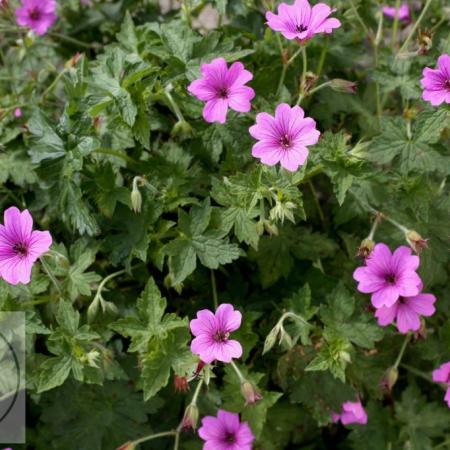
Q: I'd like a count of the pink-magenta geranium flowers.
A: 13